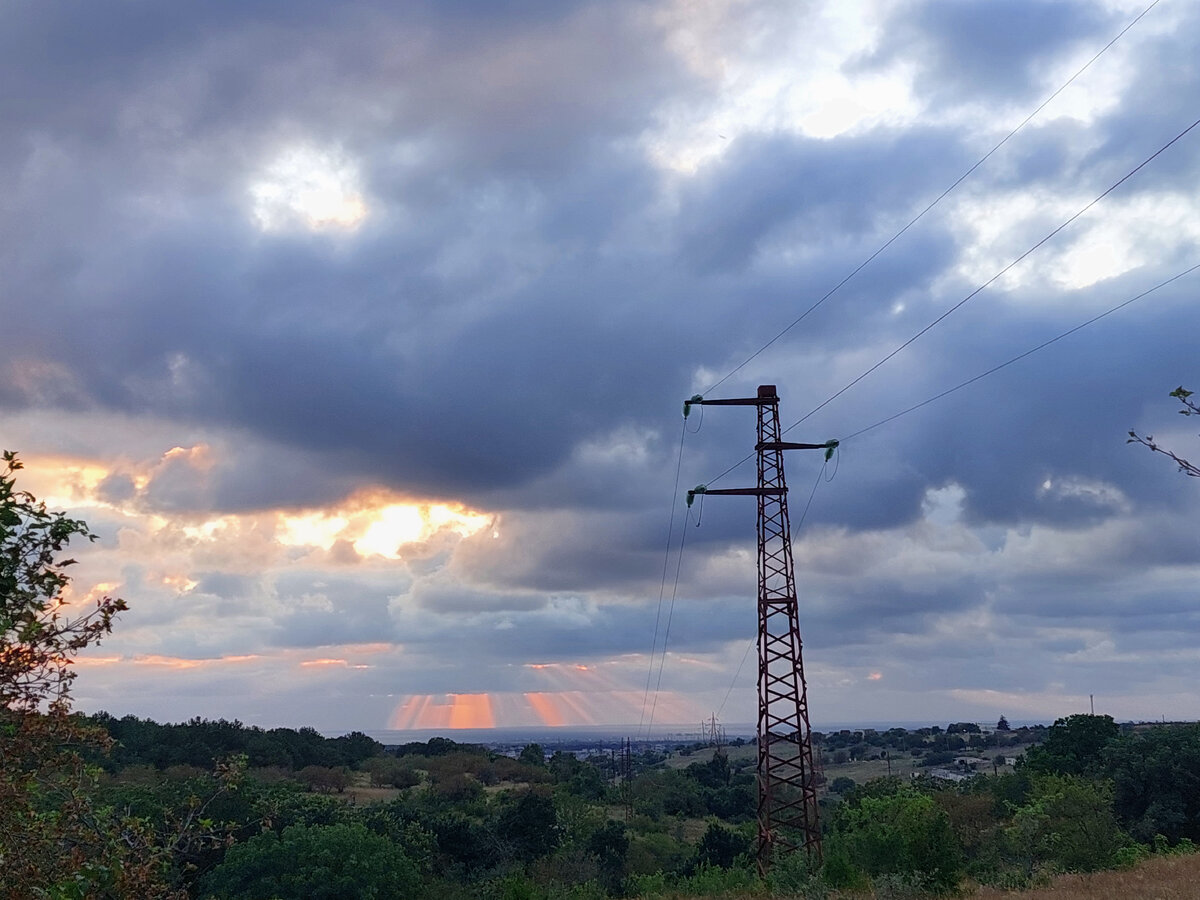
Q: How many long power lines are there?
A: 3